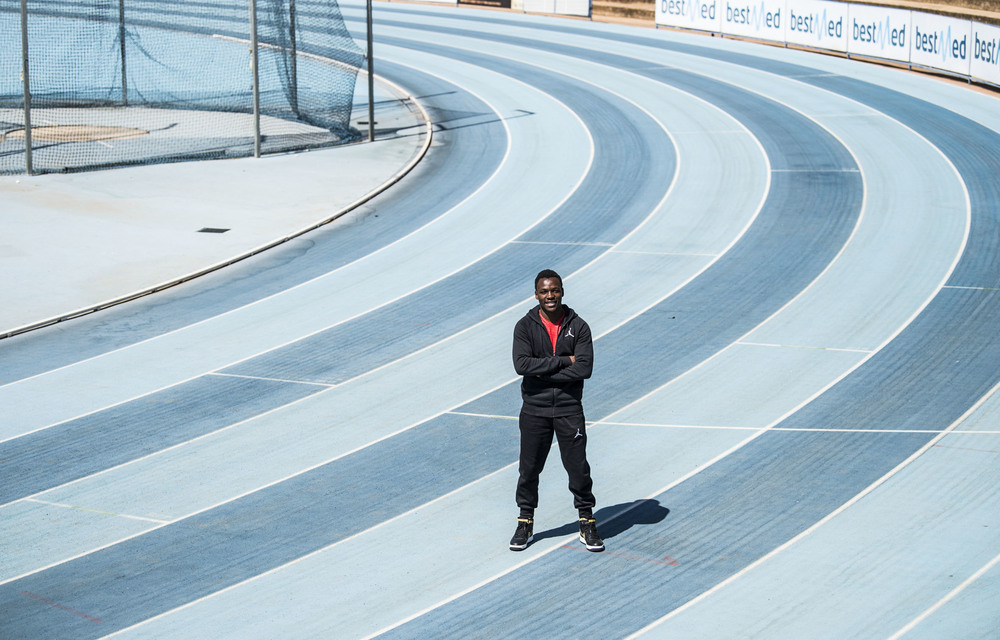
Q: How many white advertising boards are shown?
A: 6